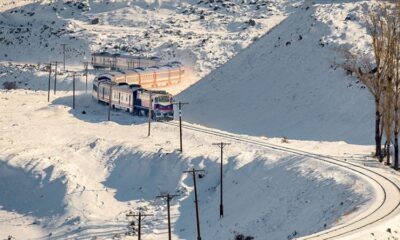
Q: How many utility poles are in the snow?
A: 12